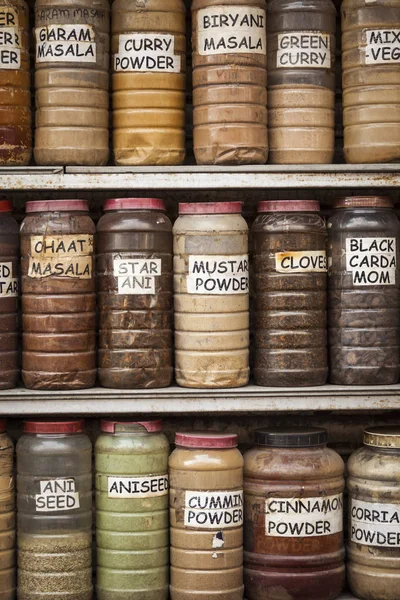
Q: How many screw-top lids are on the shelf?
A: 12